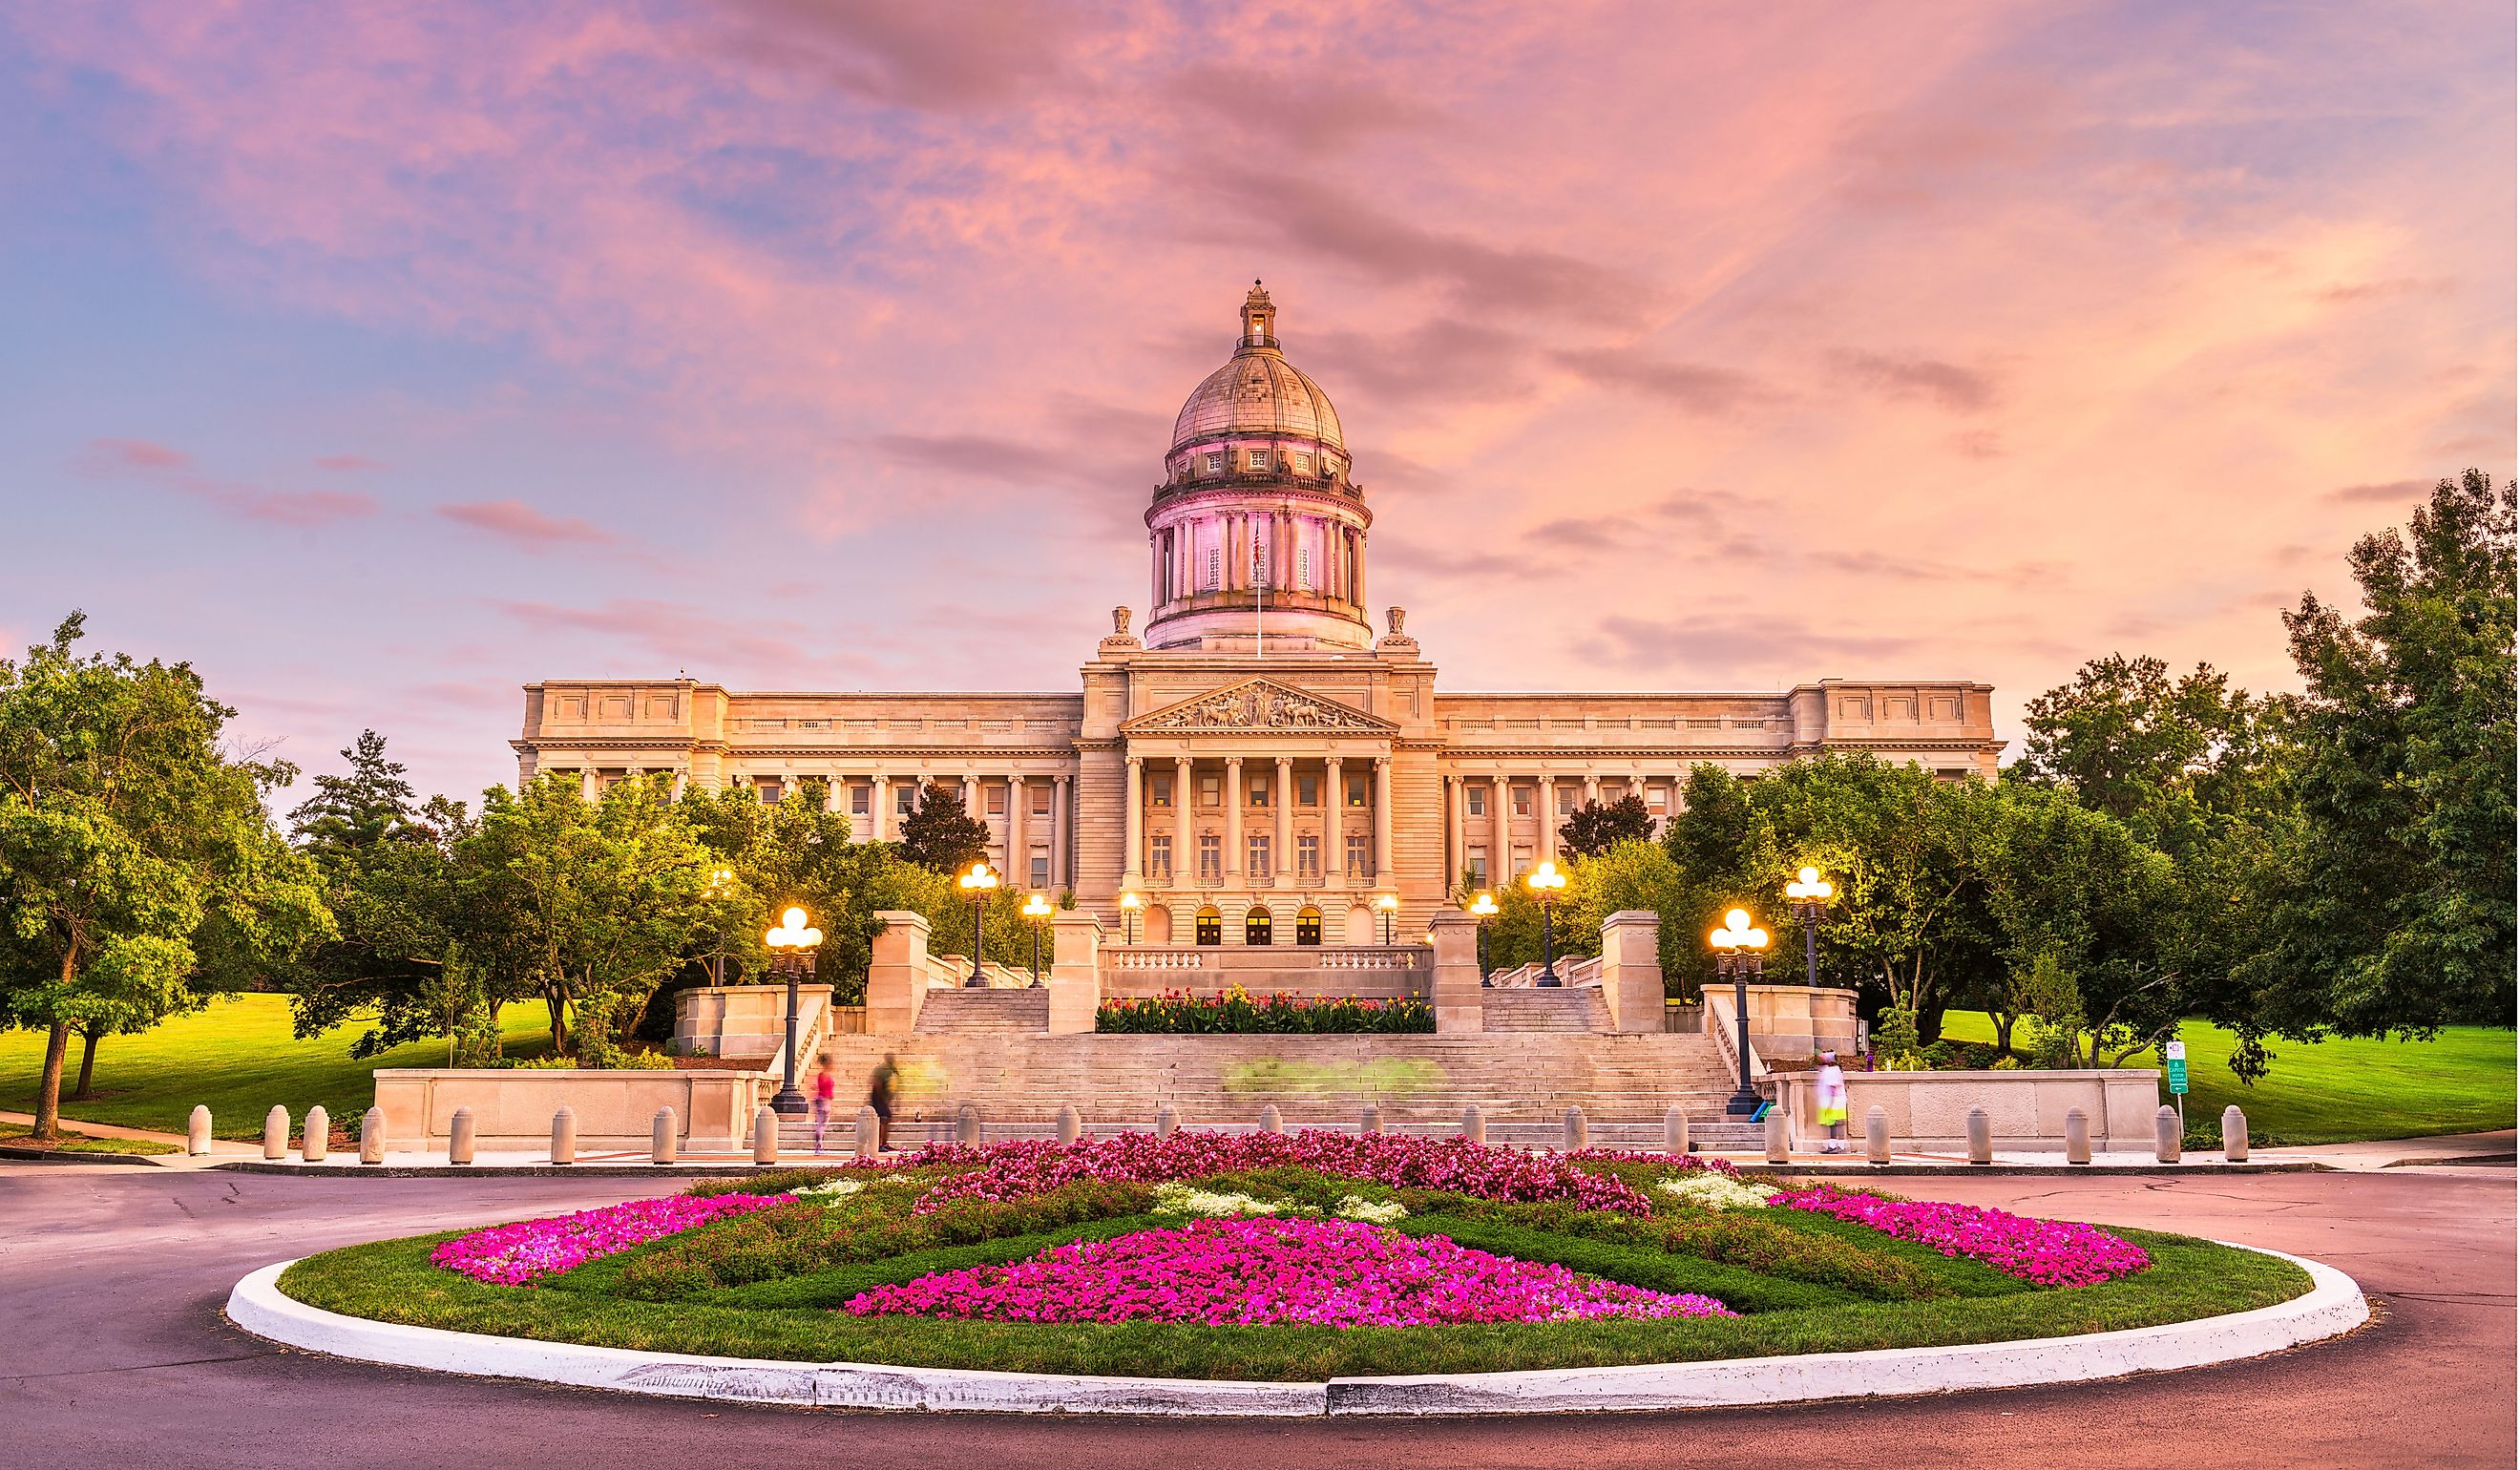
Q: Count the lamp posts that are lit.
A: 10